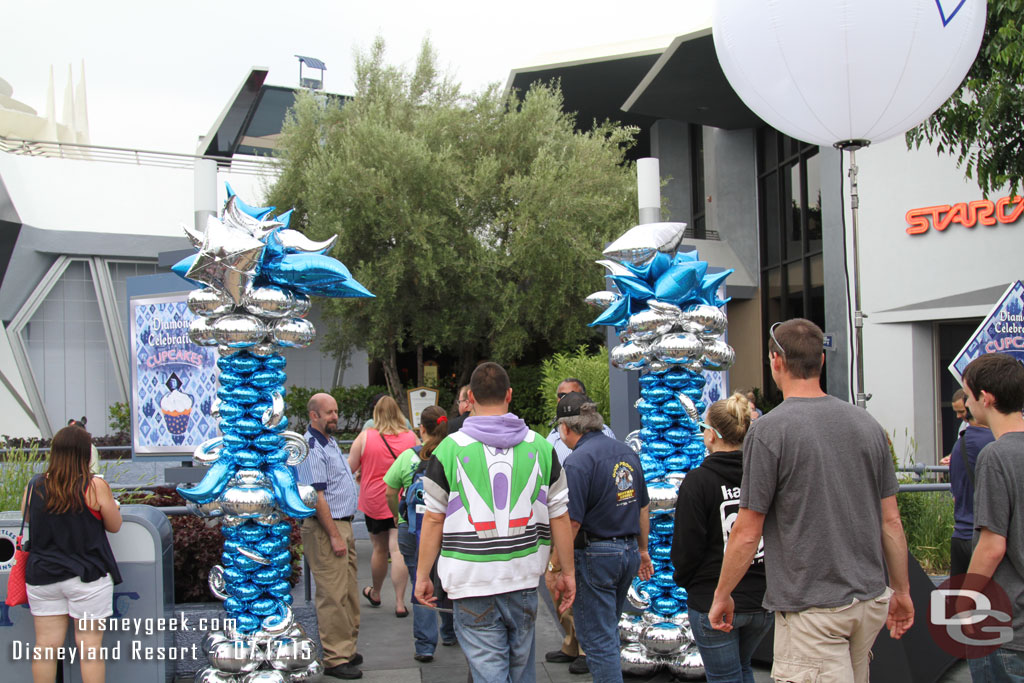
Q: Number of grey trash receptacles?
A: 2